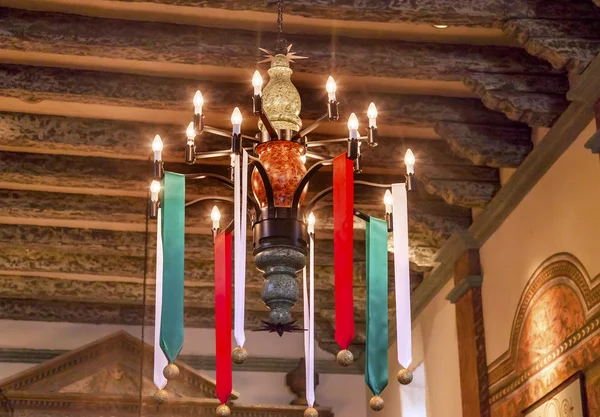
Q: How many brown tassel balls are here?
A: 8